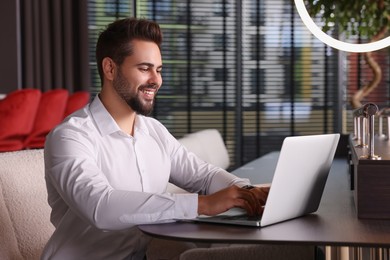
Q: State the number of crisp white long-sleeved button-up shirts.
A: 1